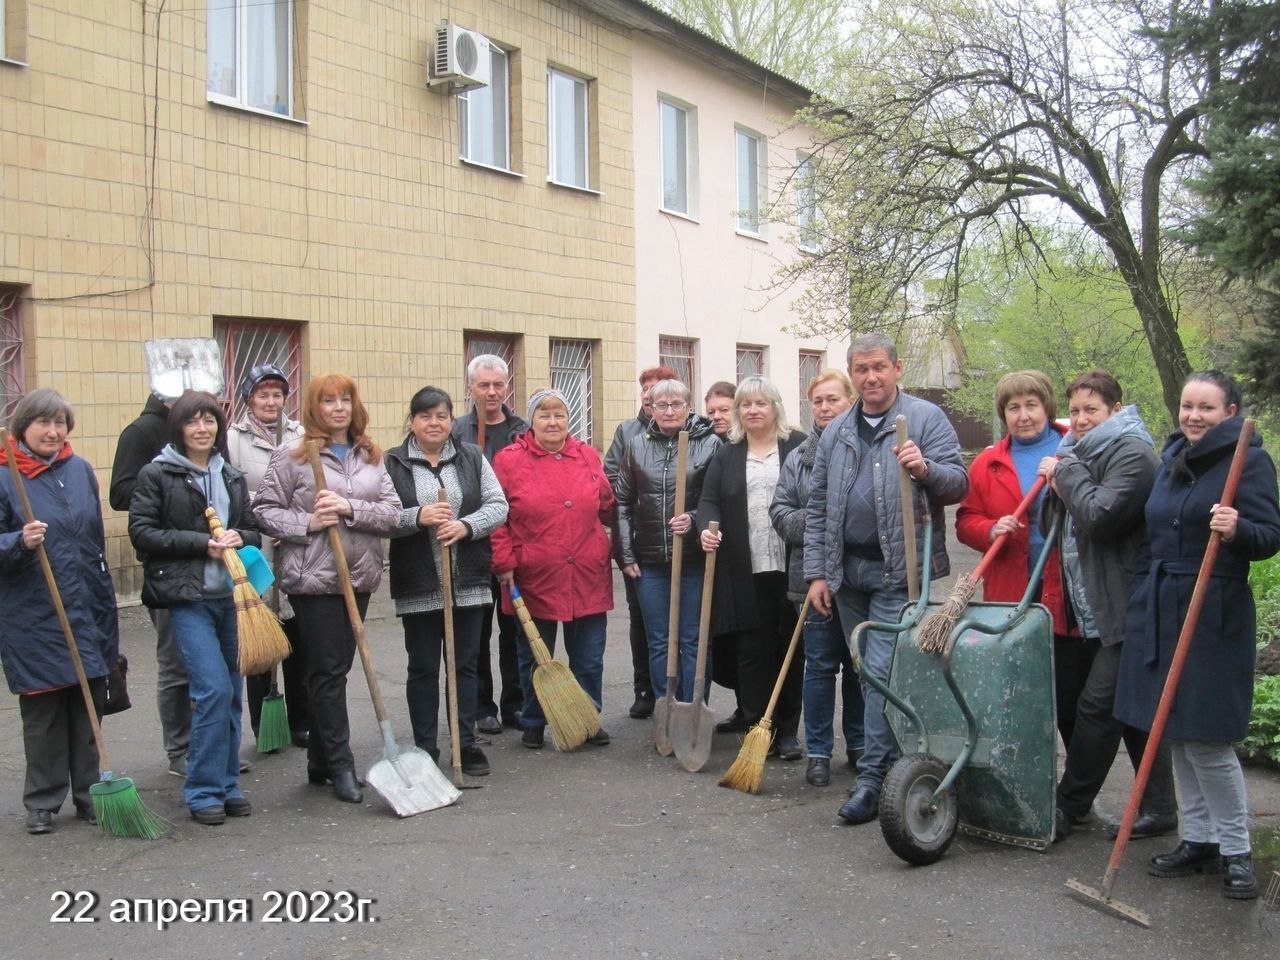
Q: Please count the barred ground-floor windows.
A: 7